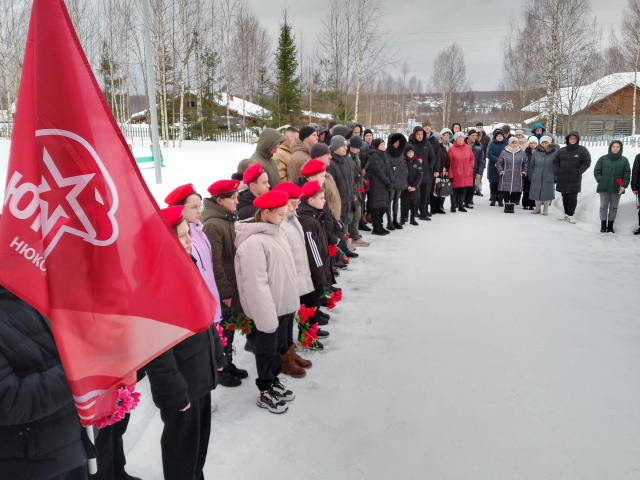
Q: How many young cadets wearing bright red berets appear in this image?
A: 8